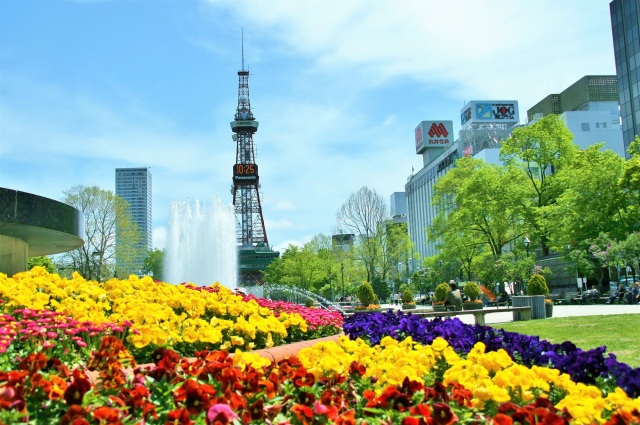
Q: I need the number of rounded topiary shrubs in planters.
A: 5